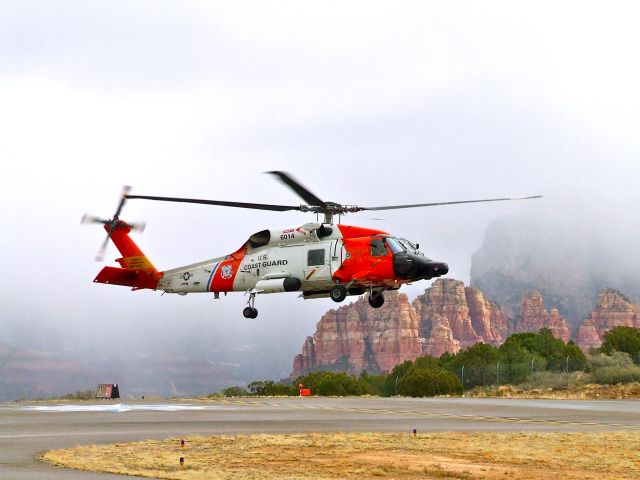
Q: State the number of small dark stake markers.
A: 3